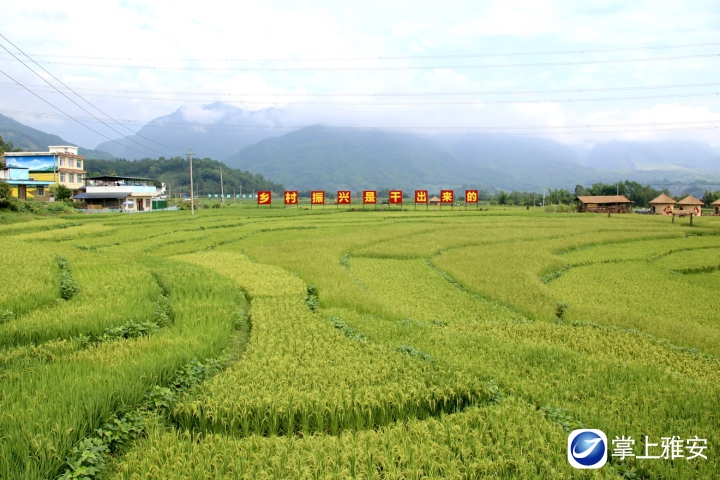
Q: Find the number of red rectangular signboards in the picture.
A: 9